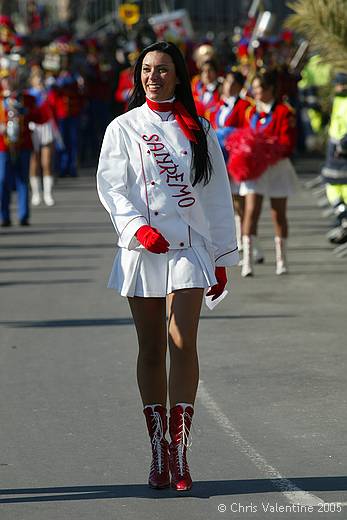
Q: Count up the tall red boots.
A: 2